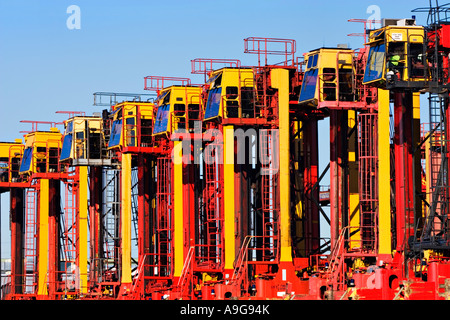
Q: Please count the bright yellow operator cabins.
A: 8